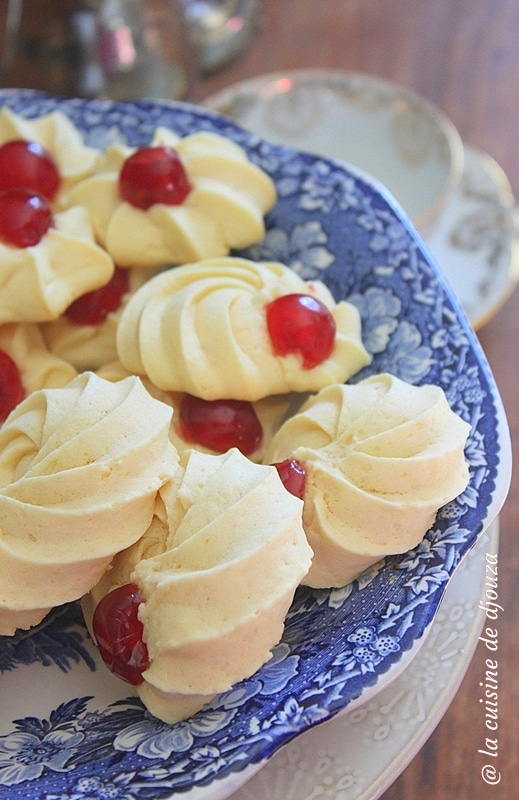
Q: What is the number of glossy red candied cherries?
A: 9